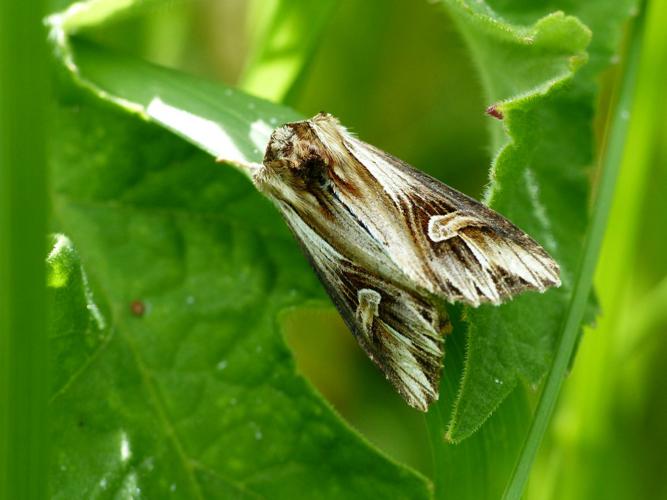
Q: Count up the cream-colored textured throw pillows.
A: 0